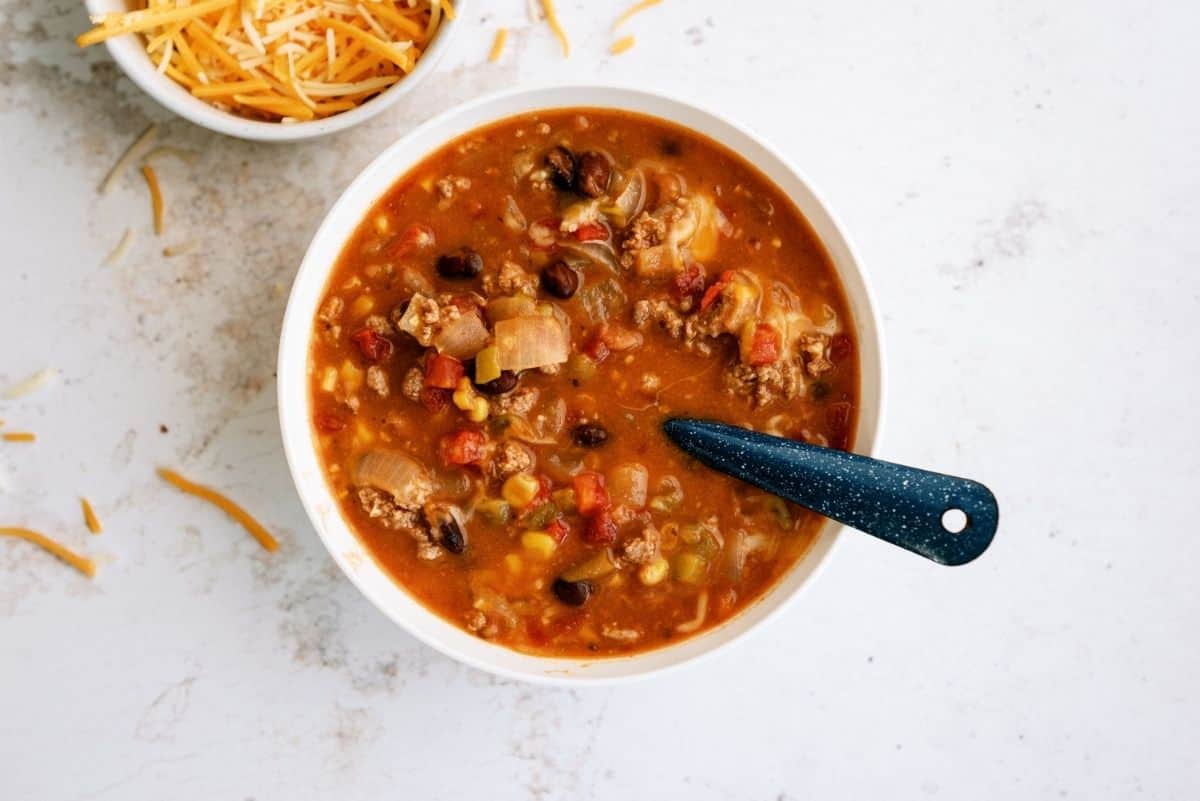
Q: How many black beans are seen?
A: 8